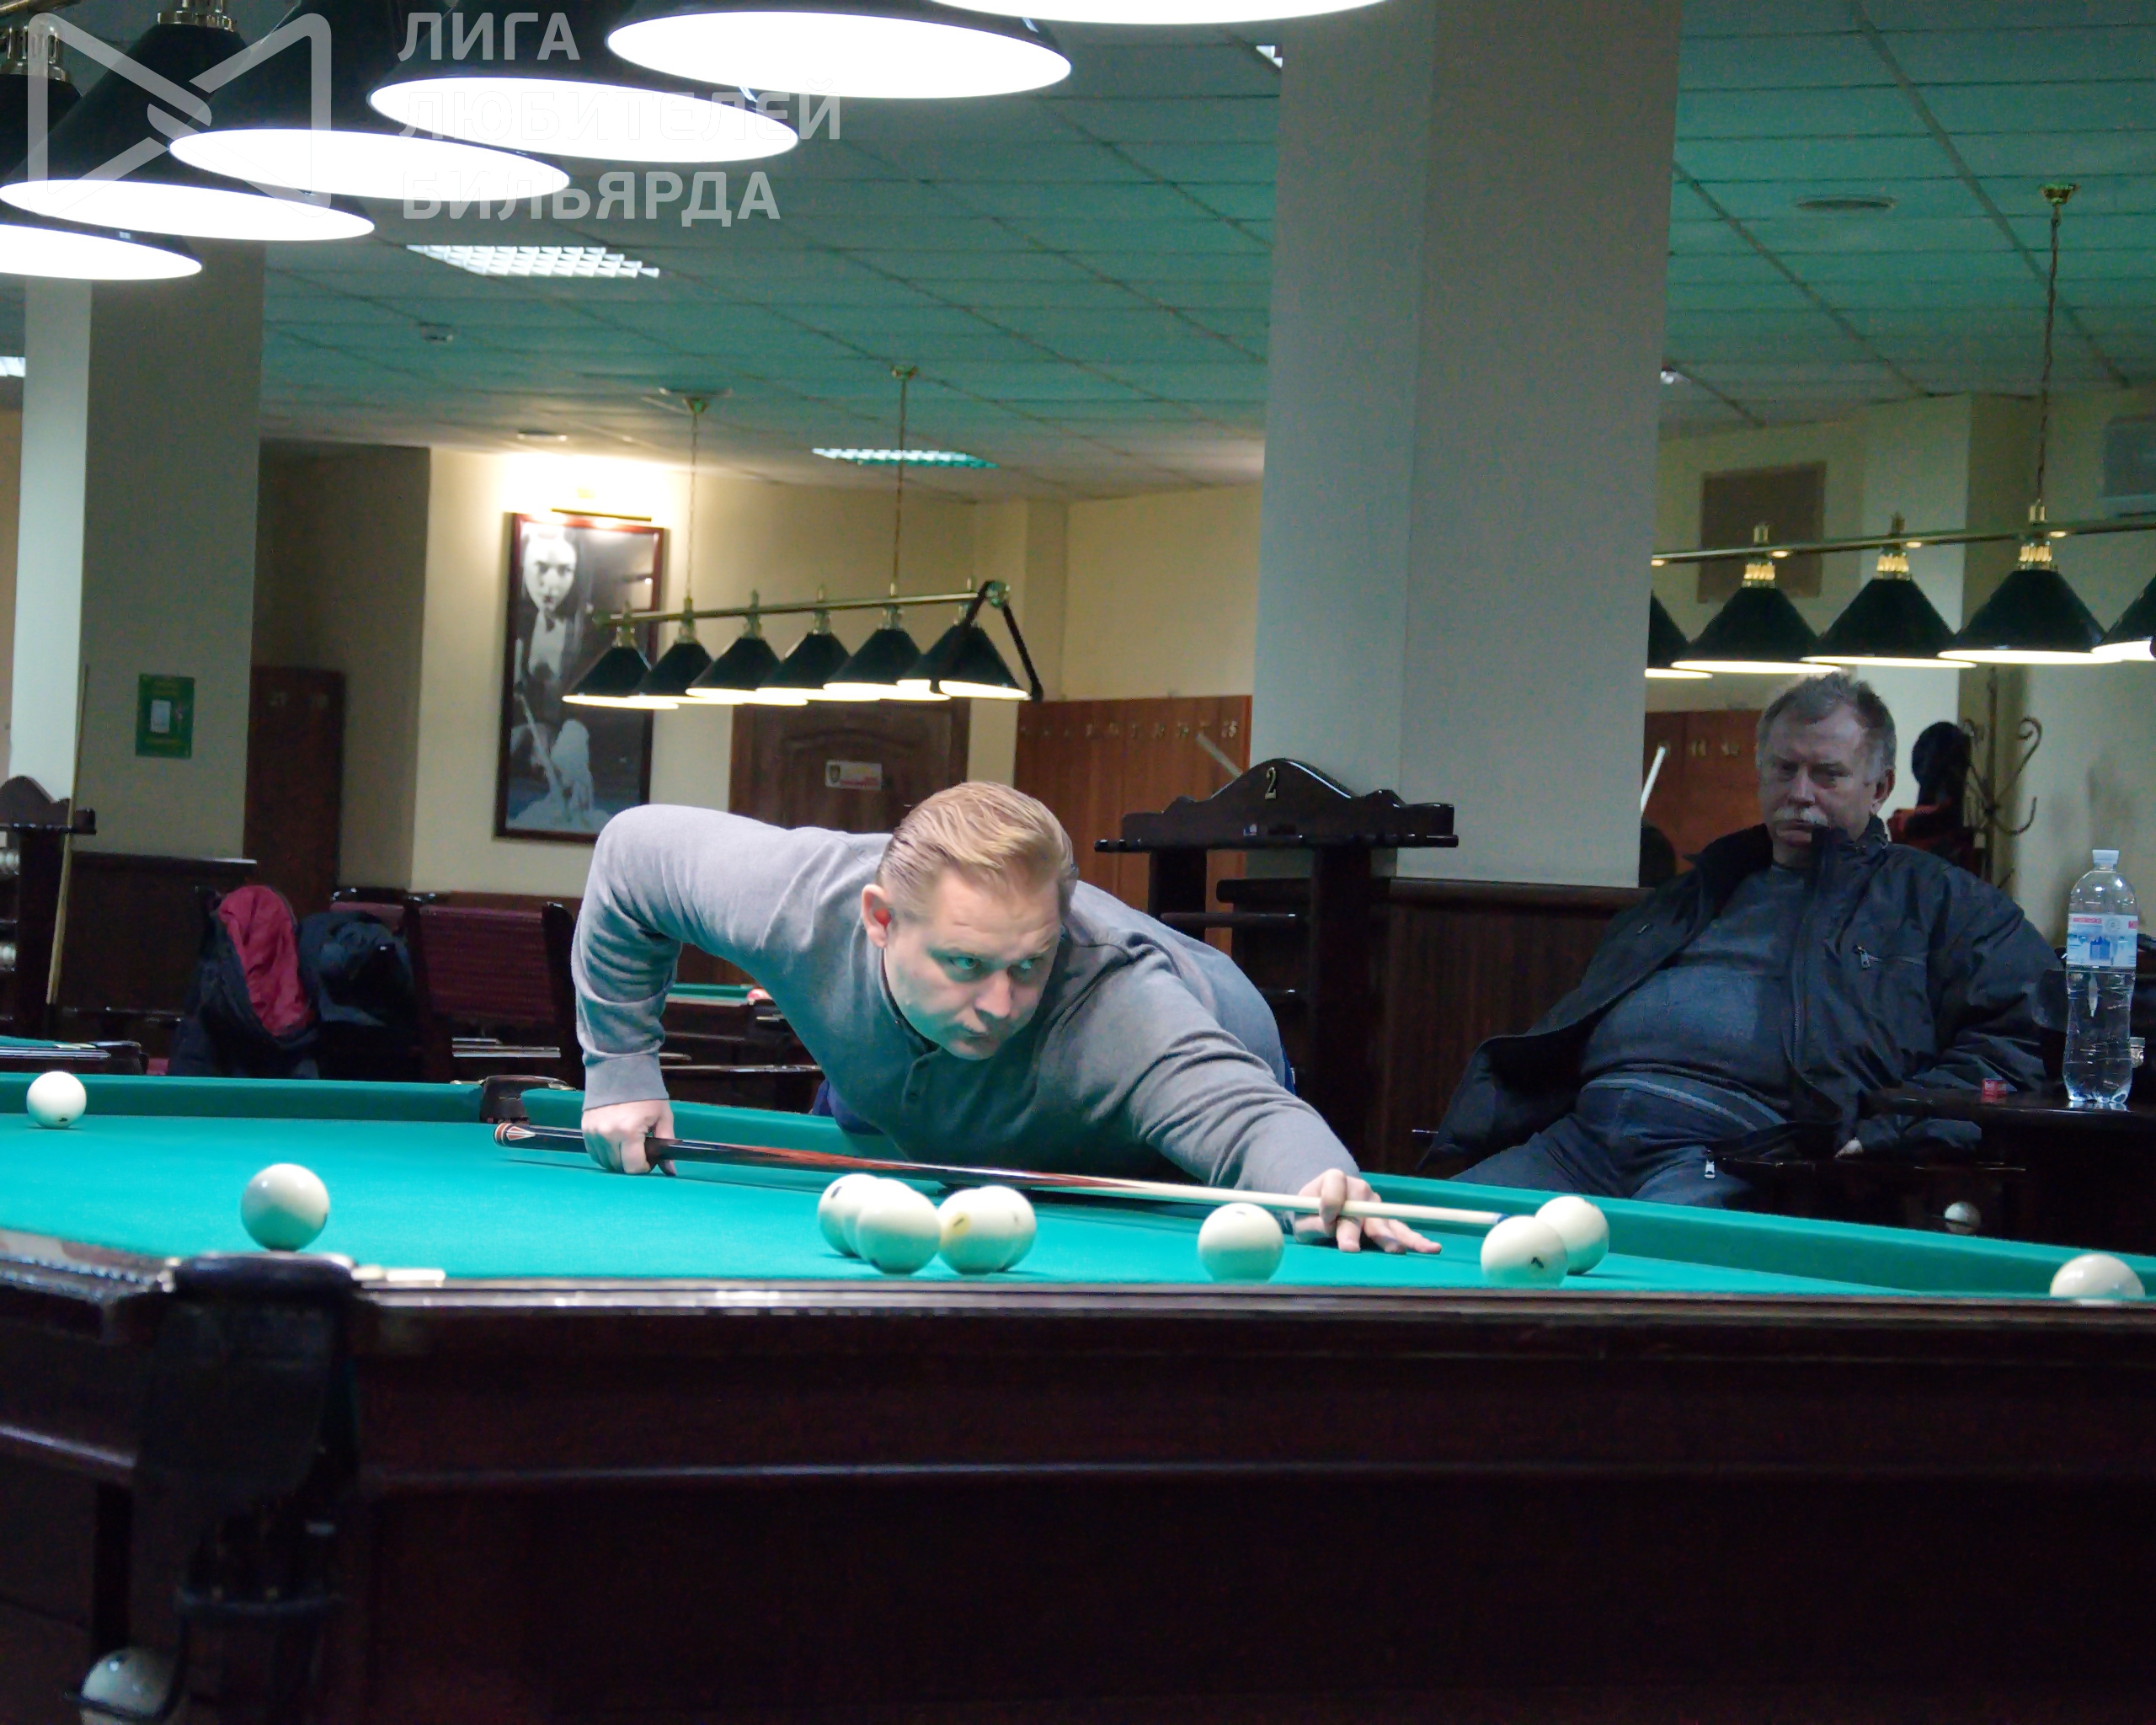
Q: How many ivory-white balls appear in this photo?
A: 13